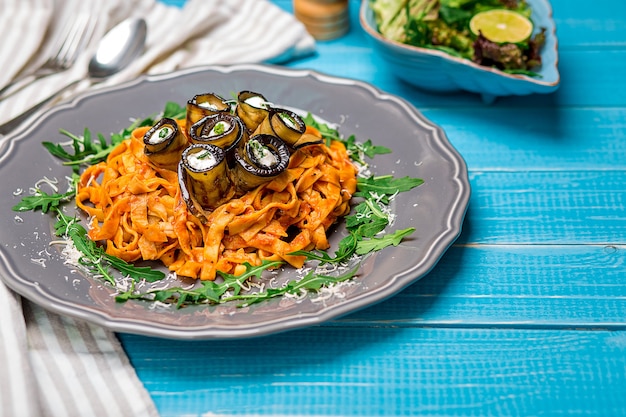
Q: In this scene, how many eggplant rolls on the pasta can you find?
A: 7